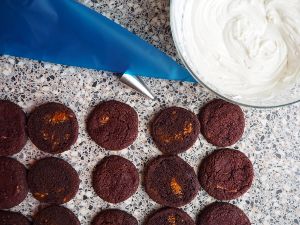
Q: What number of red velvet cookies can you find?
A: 15